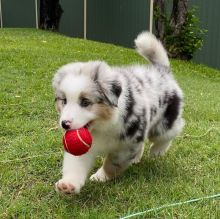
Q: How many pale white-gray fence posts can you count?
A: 4